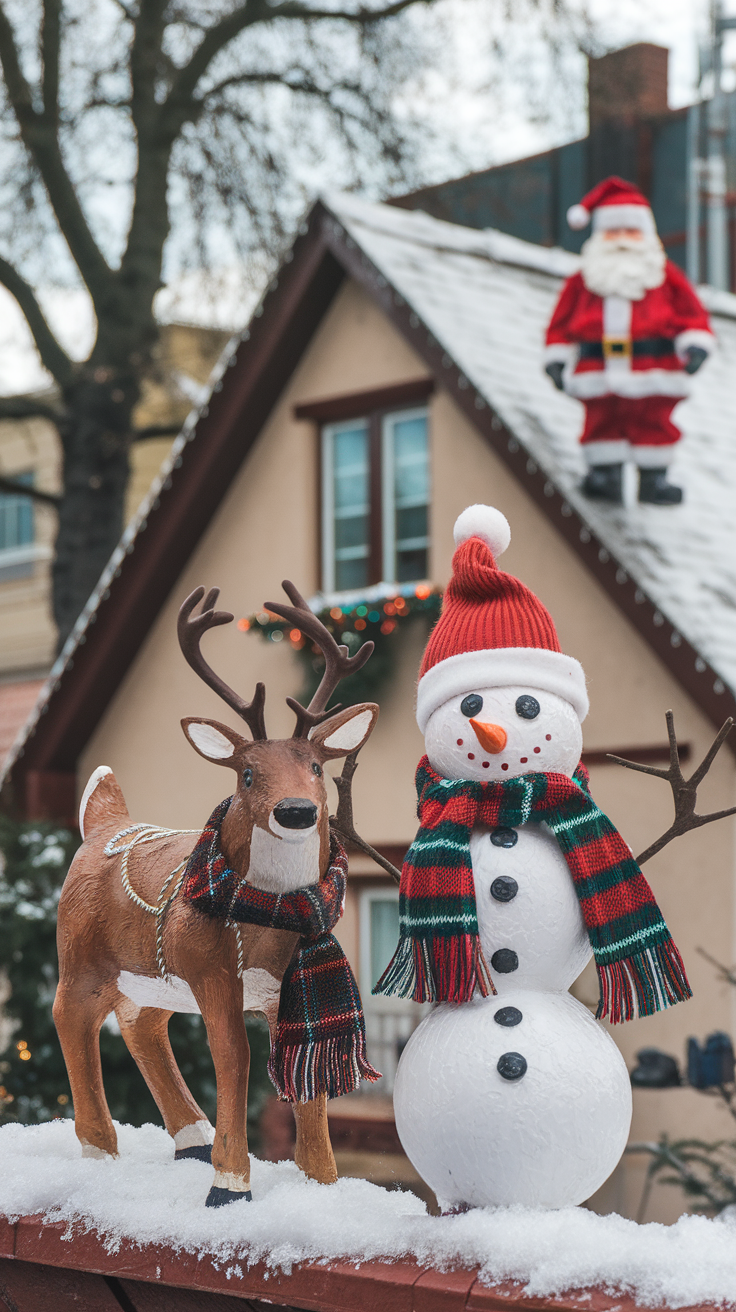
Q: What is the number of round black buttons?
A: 5